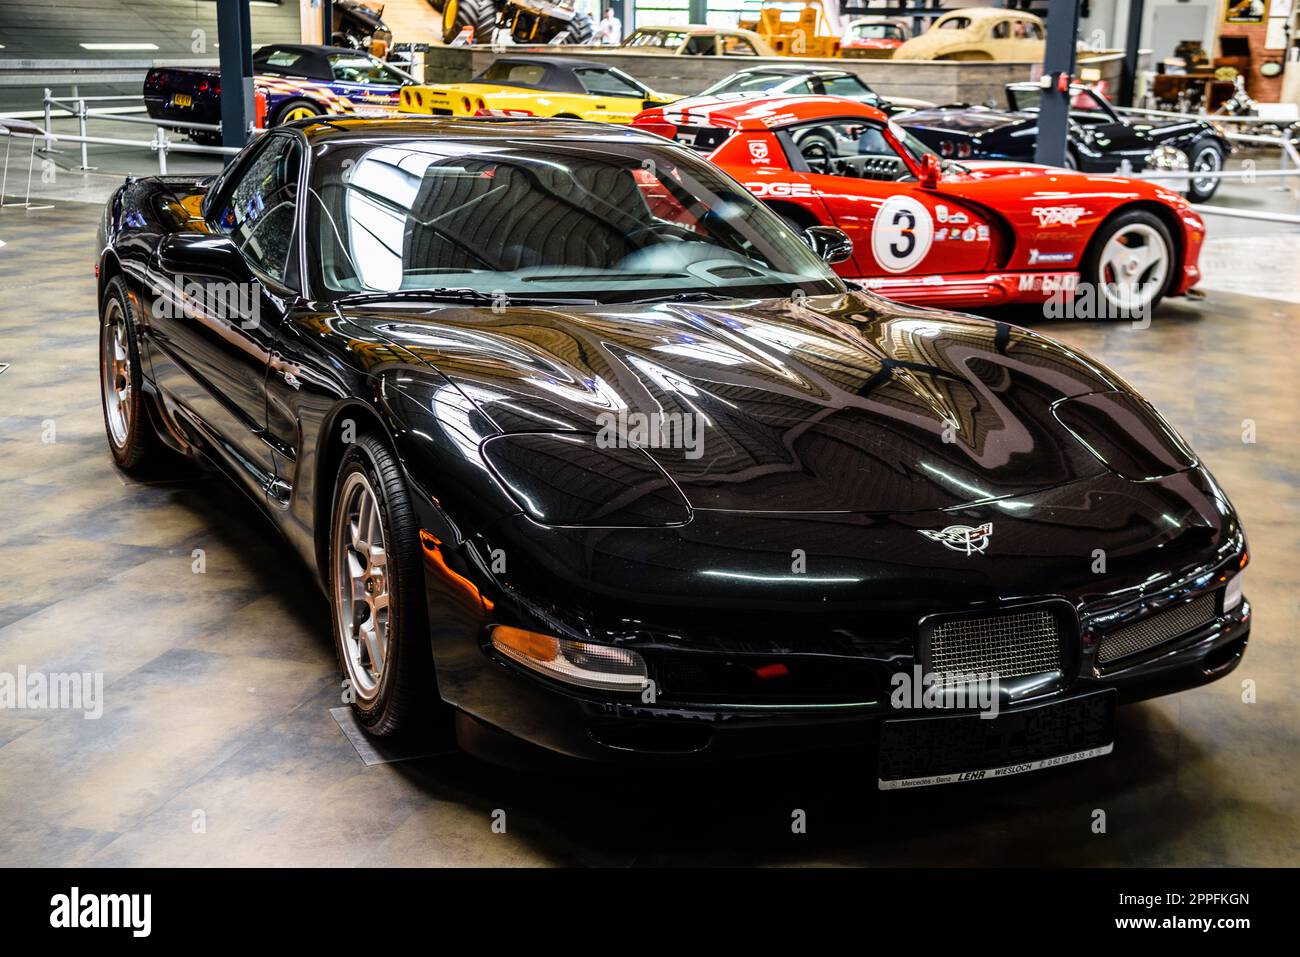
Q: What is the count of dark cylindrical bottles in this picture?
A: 0